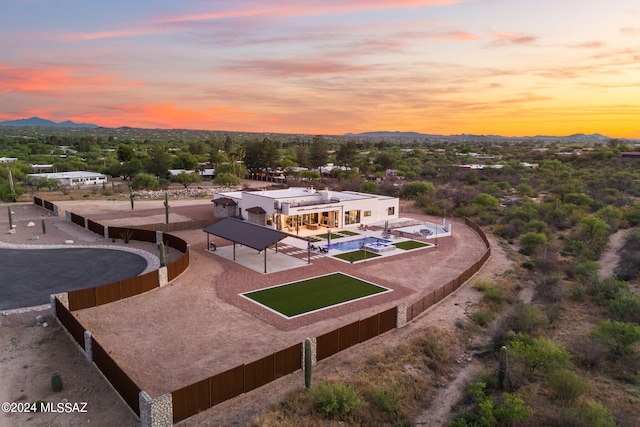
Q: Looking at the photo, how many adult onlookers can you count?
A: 0